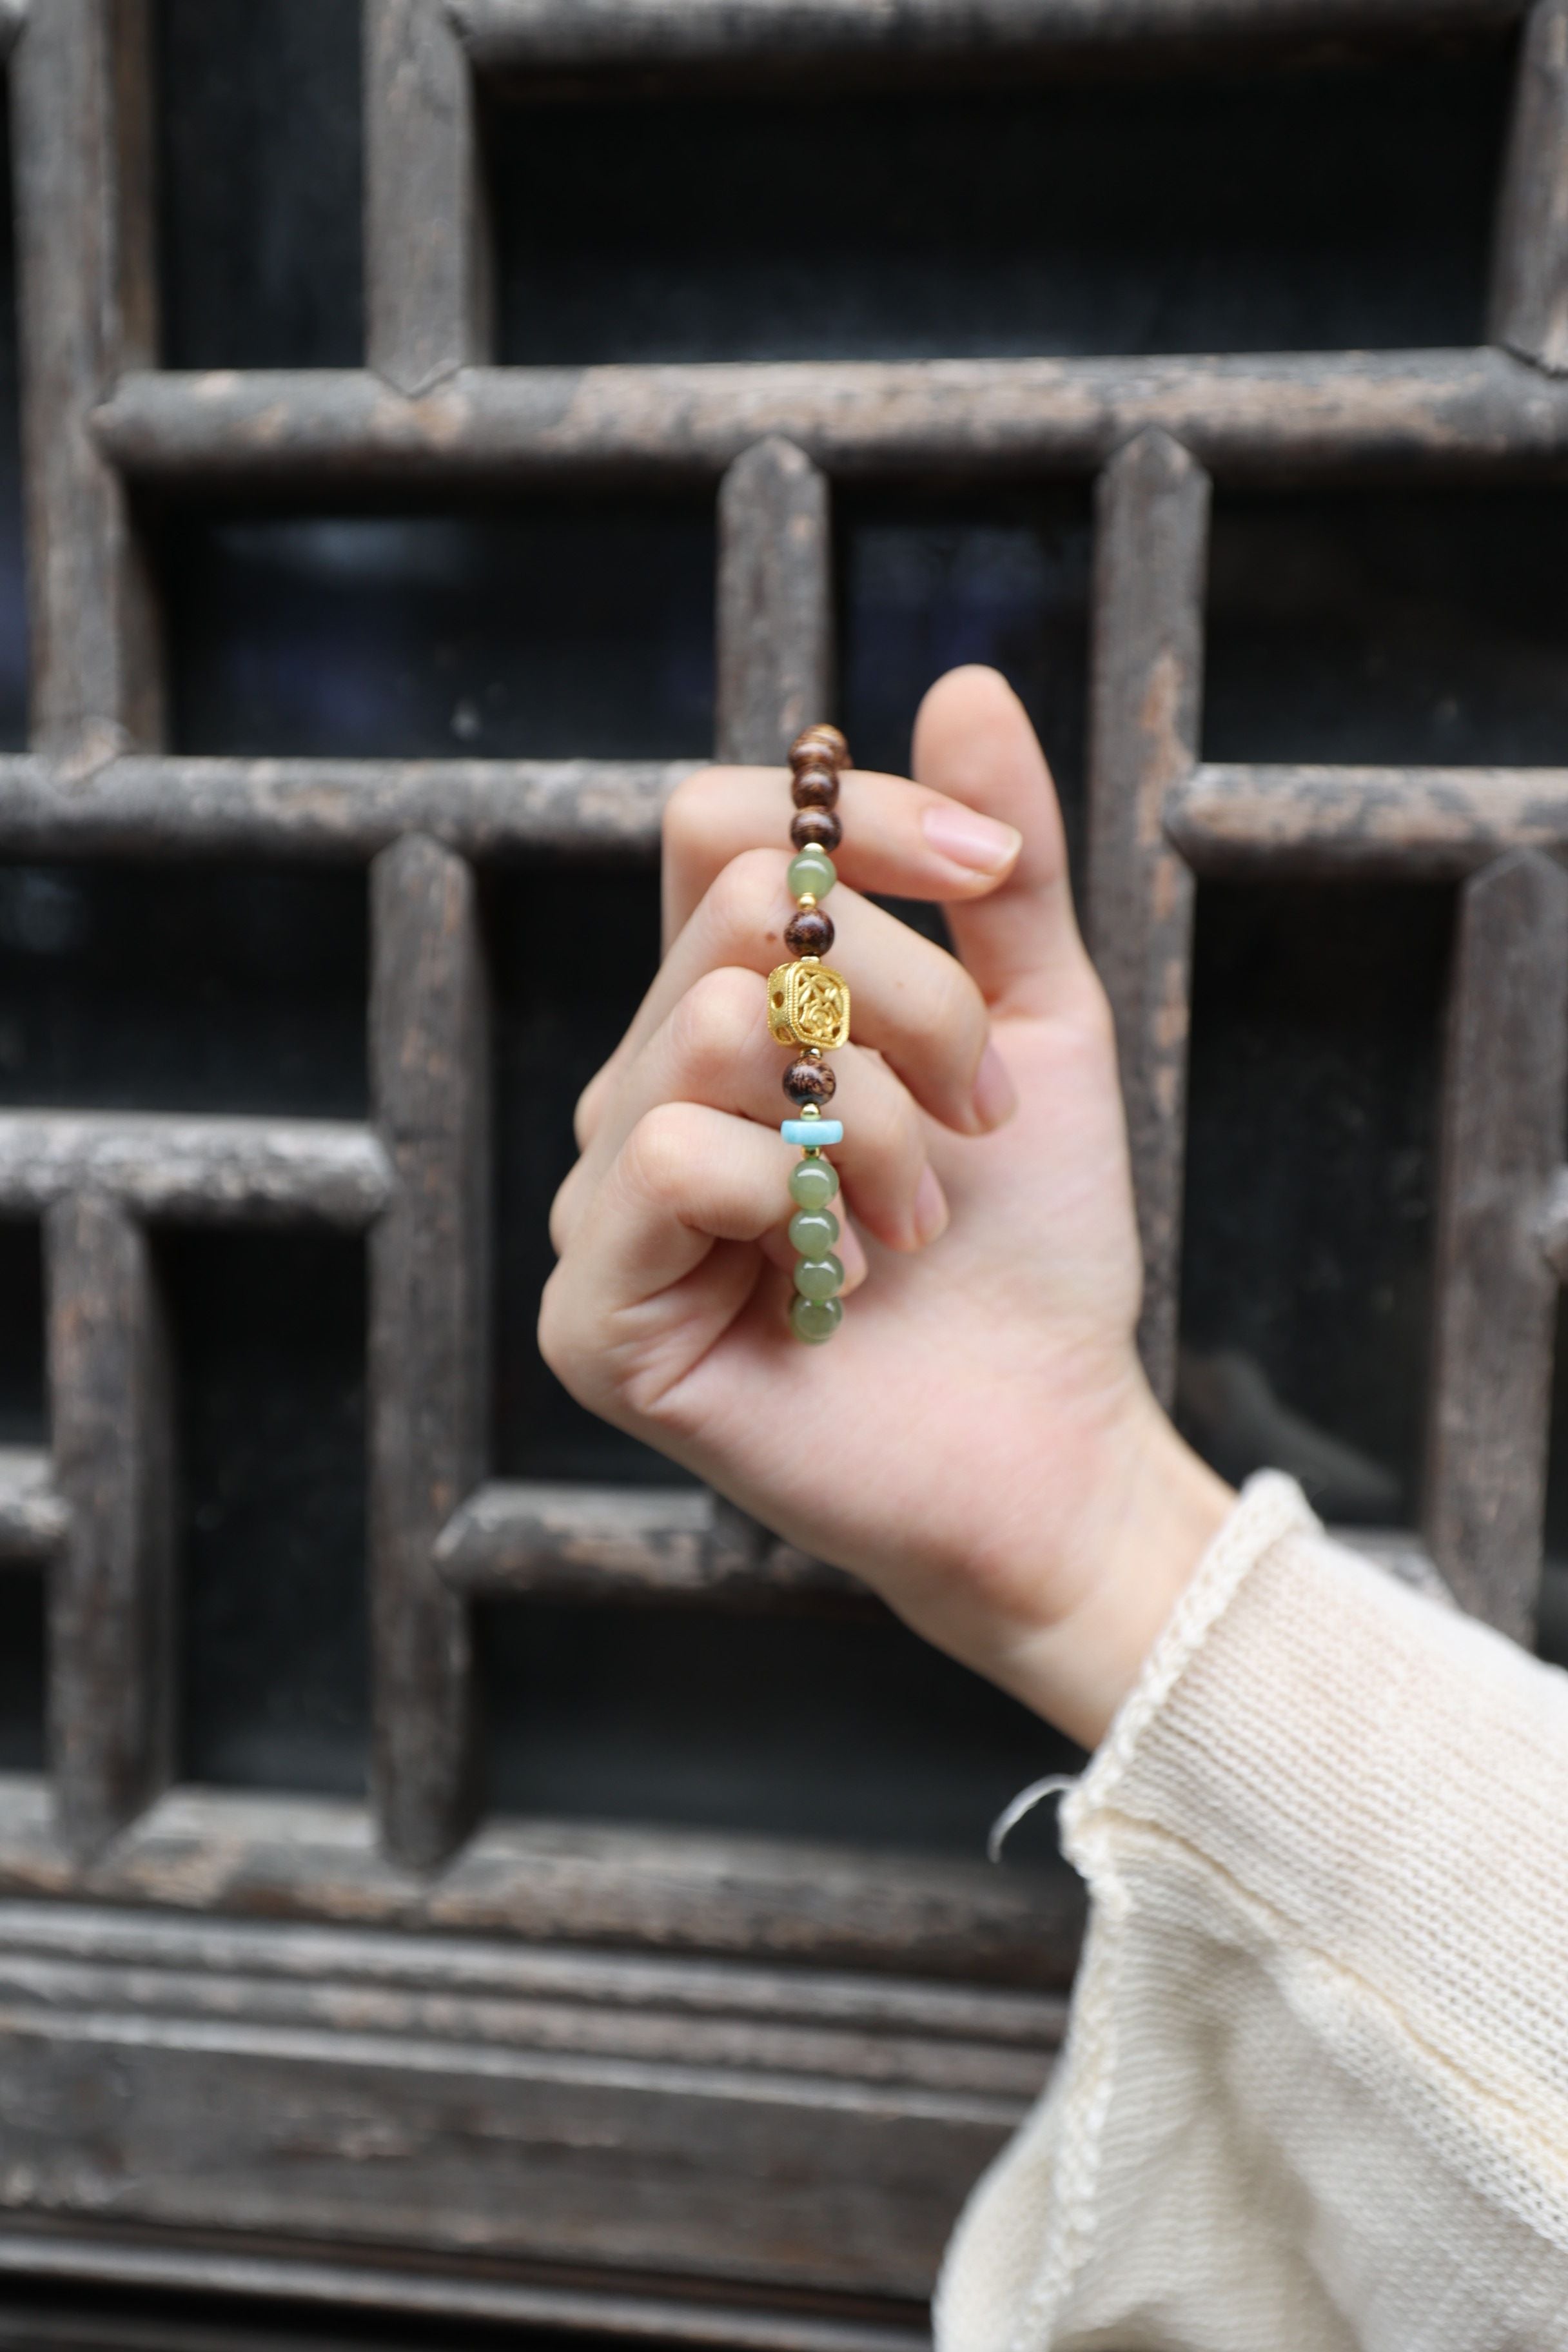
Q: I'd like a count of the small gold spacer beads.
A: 6